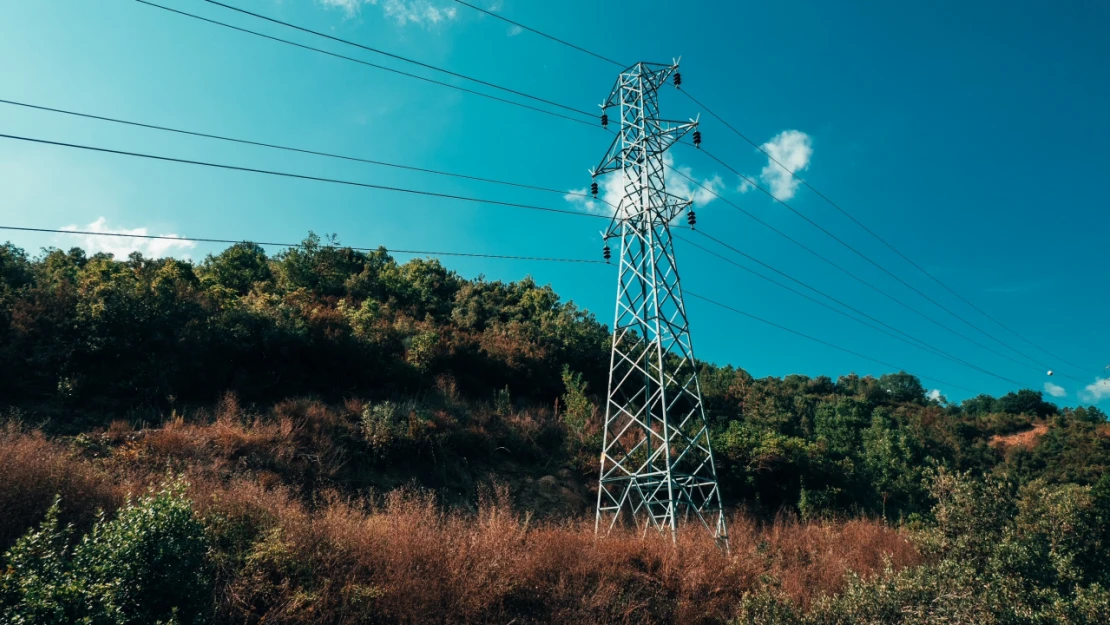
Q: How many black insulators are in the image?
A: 6